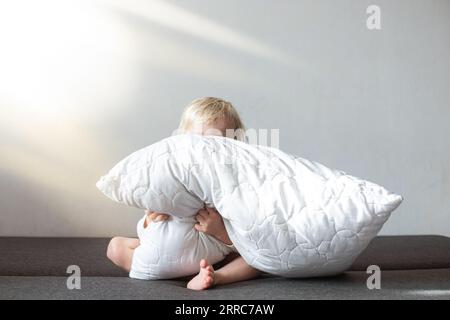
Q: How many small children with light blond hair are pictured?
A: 1